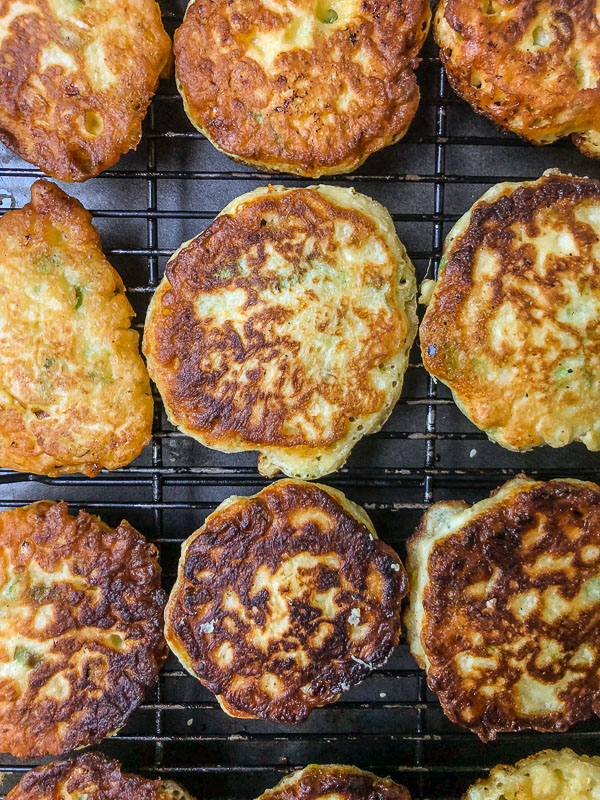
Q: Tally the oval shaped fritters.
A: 1